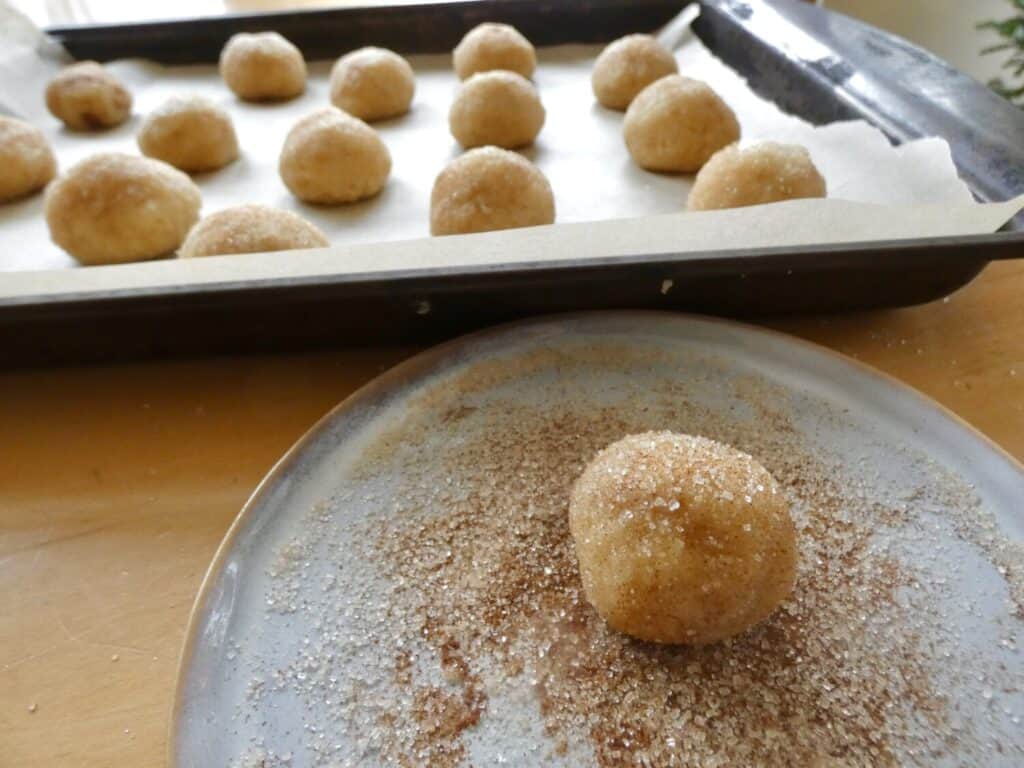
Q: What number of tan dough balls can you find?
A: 15